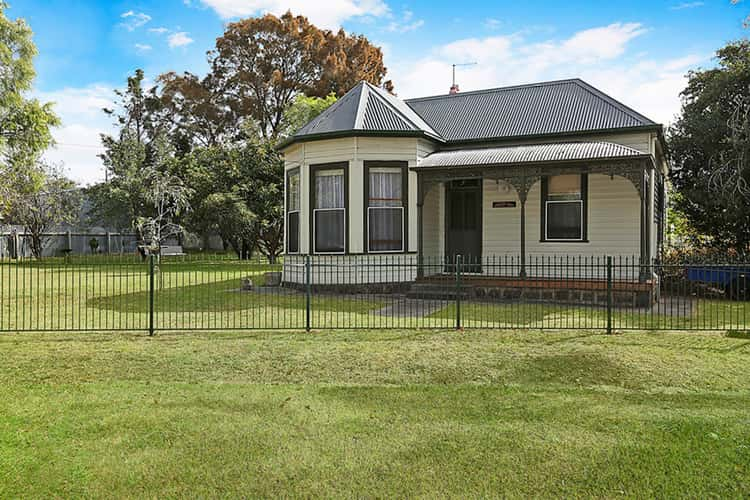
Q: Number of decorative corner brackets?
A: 4